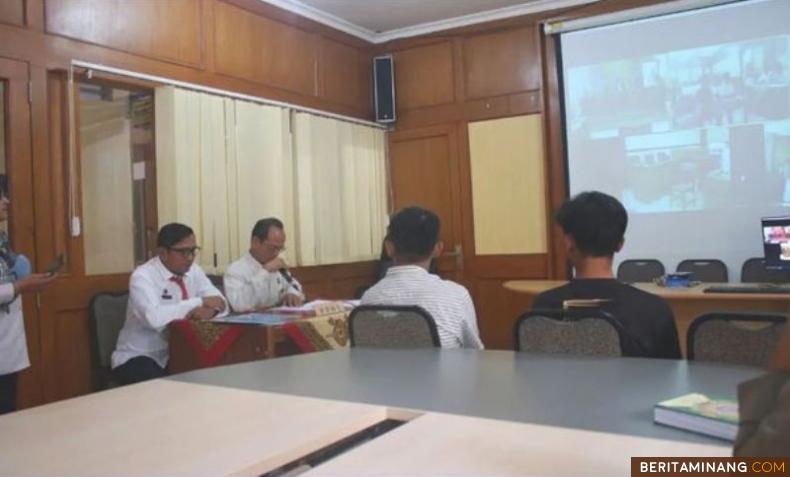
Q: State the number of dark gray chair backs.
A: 7